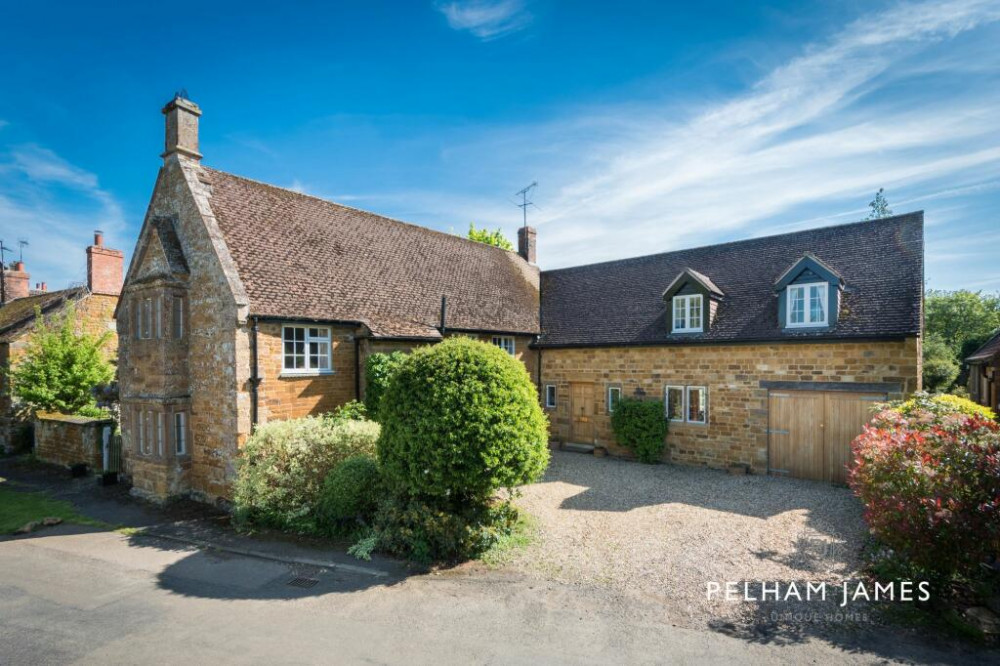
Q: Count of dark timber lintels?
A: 1